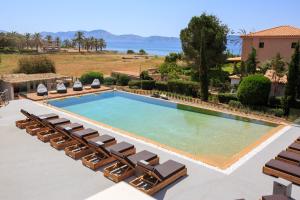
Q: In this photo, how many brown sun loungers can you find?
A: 12